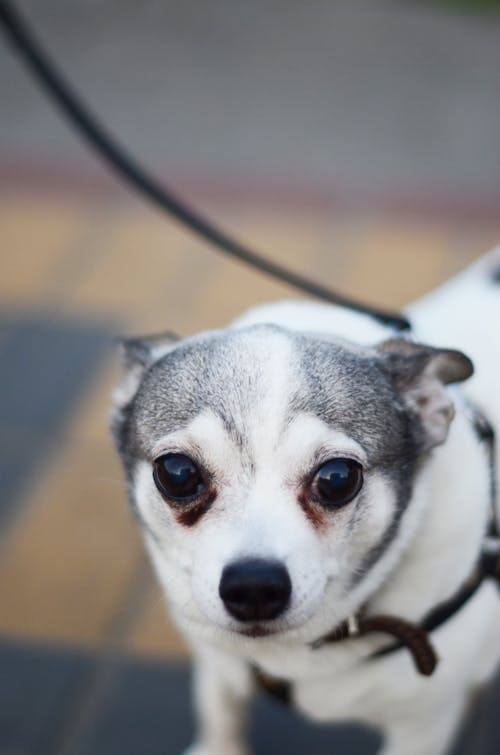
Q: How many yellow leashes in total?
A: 0